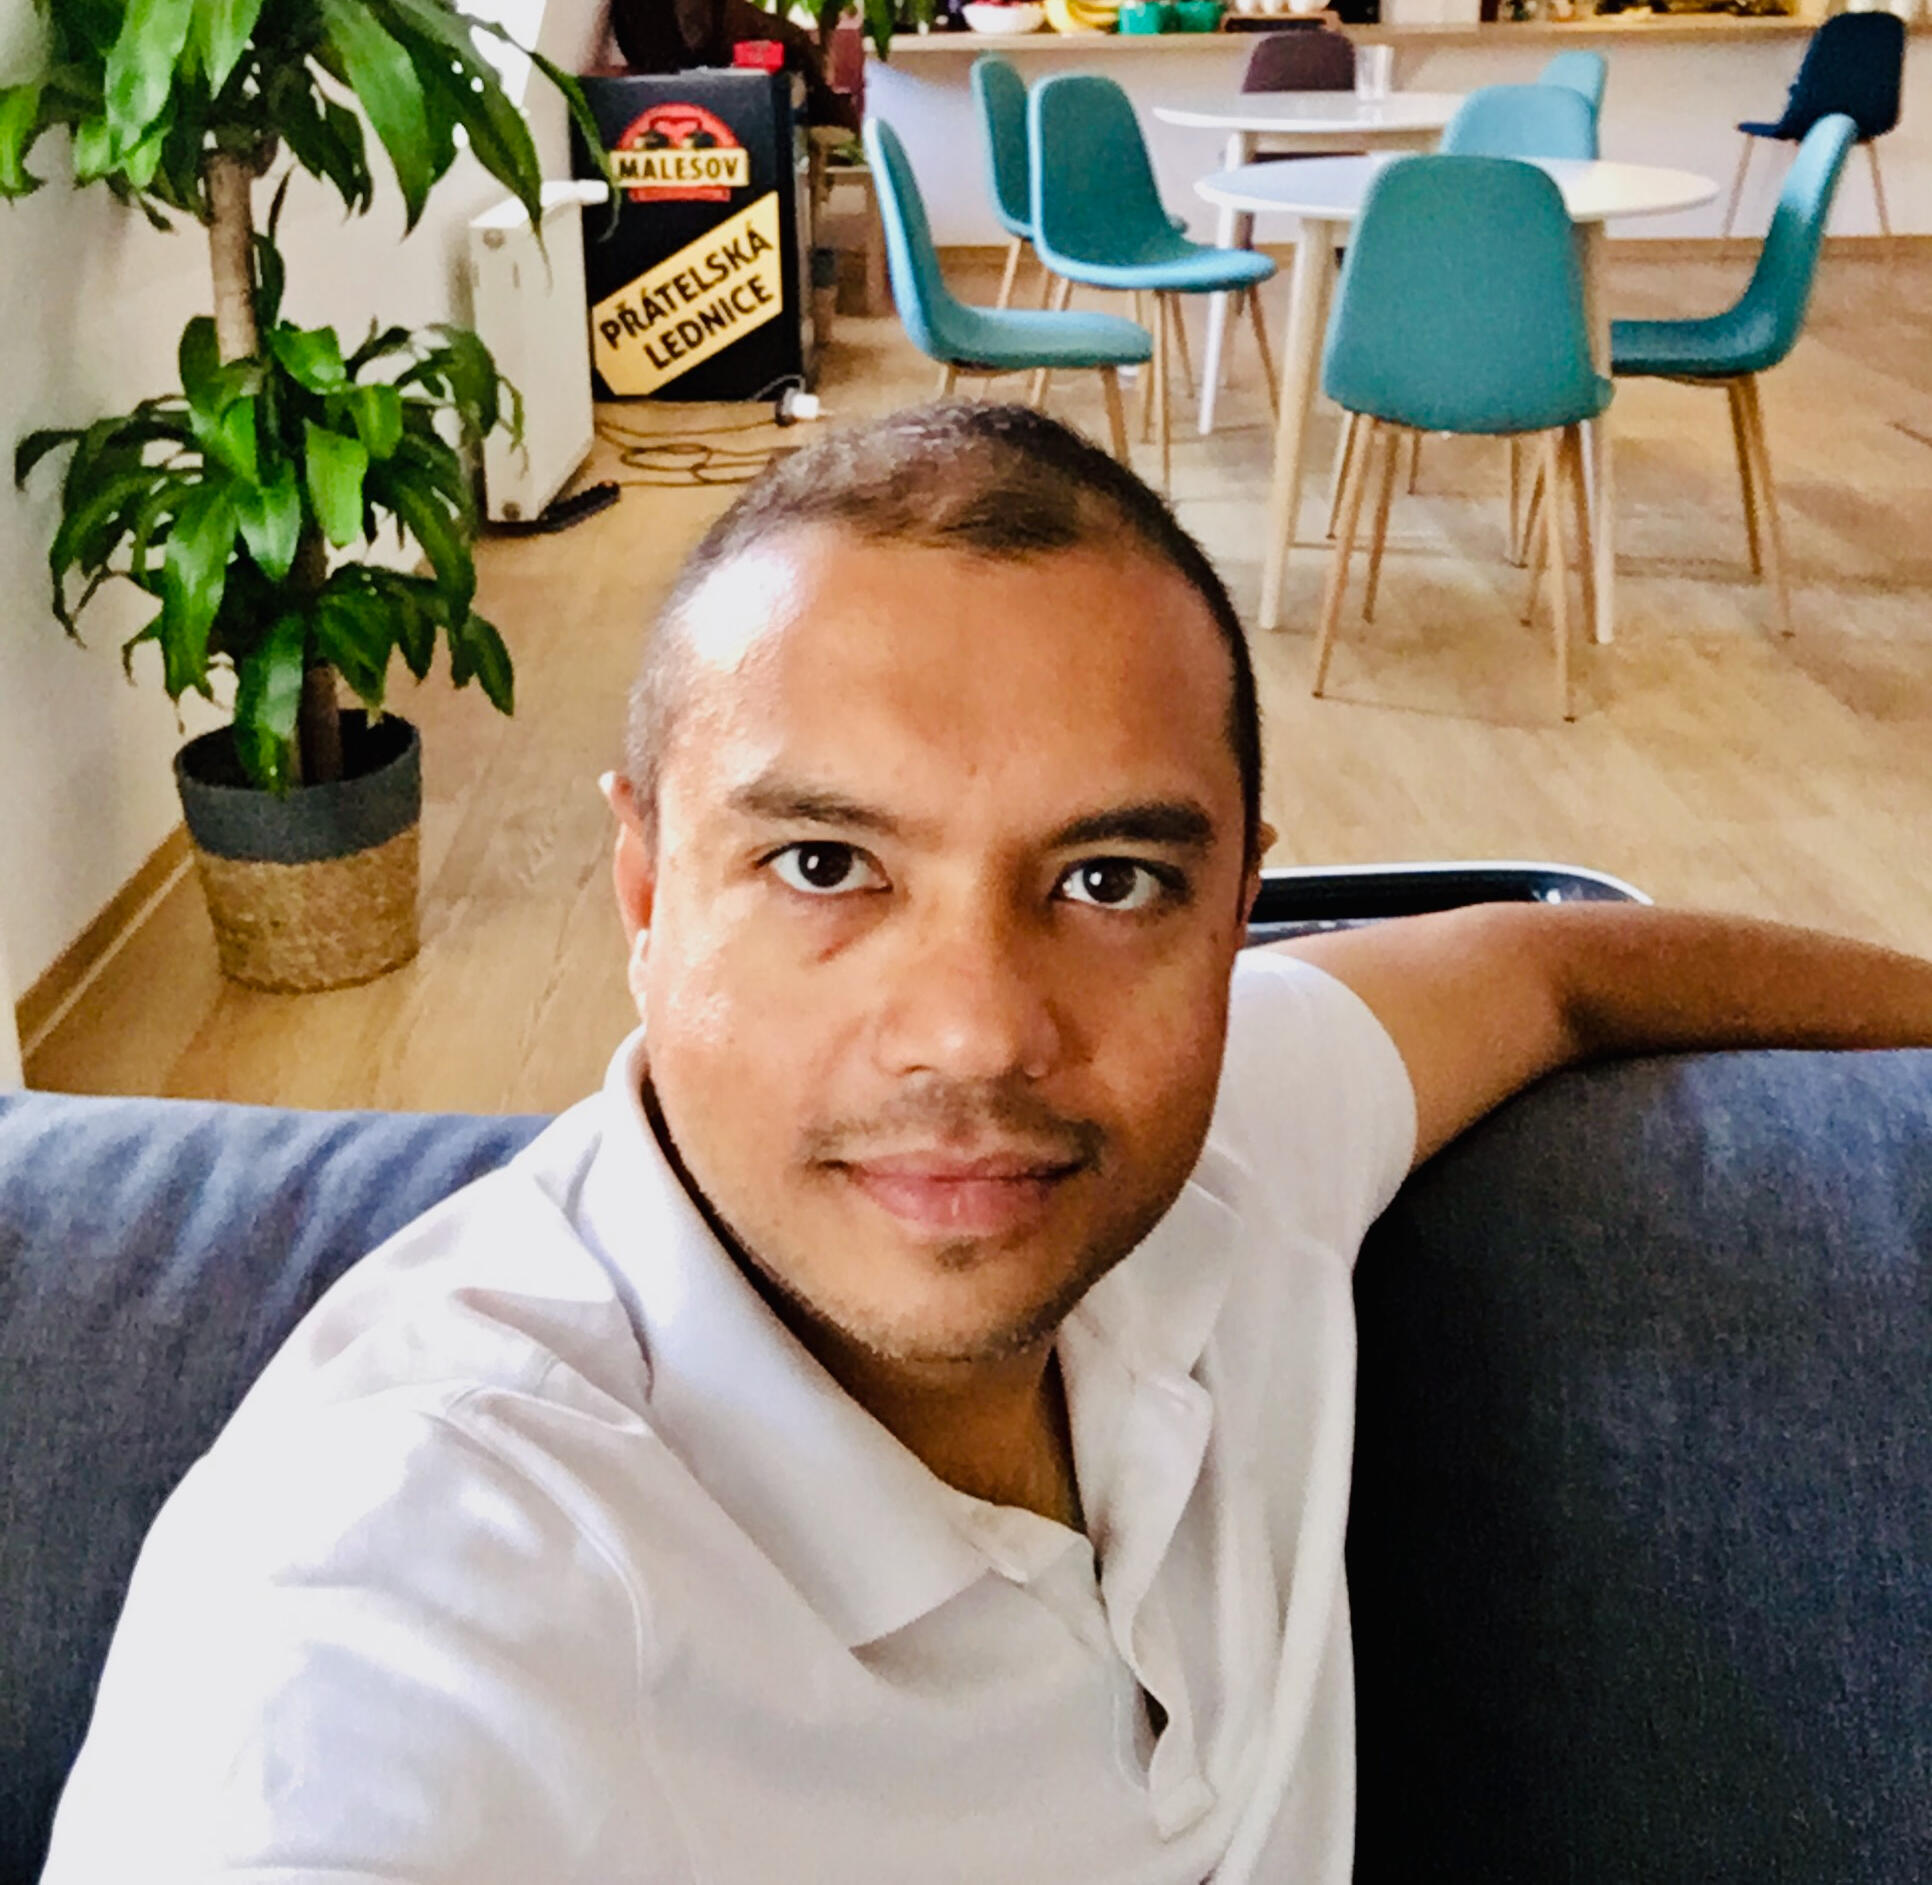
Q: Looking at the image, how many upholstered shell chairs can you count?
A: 9